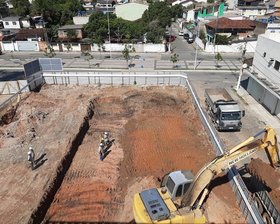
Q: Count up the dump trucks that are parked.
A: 1